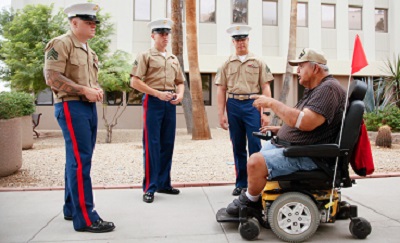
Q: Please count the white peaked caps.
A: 3